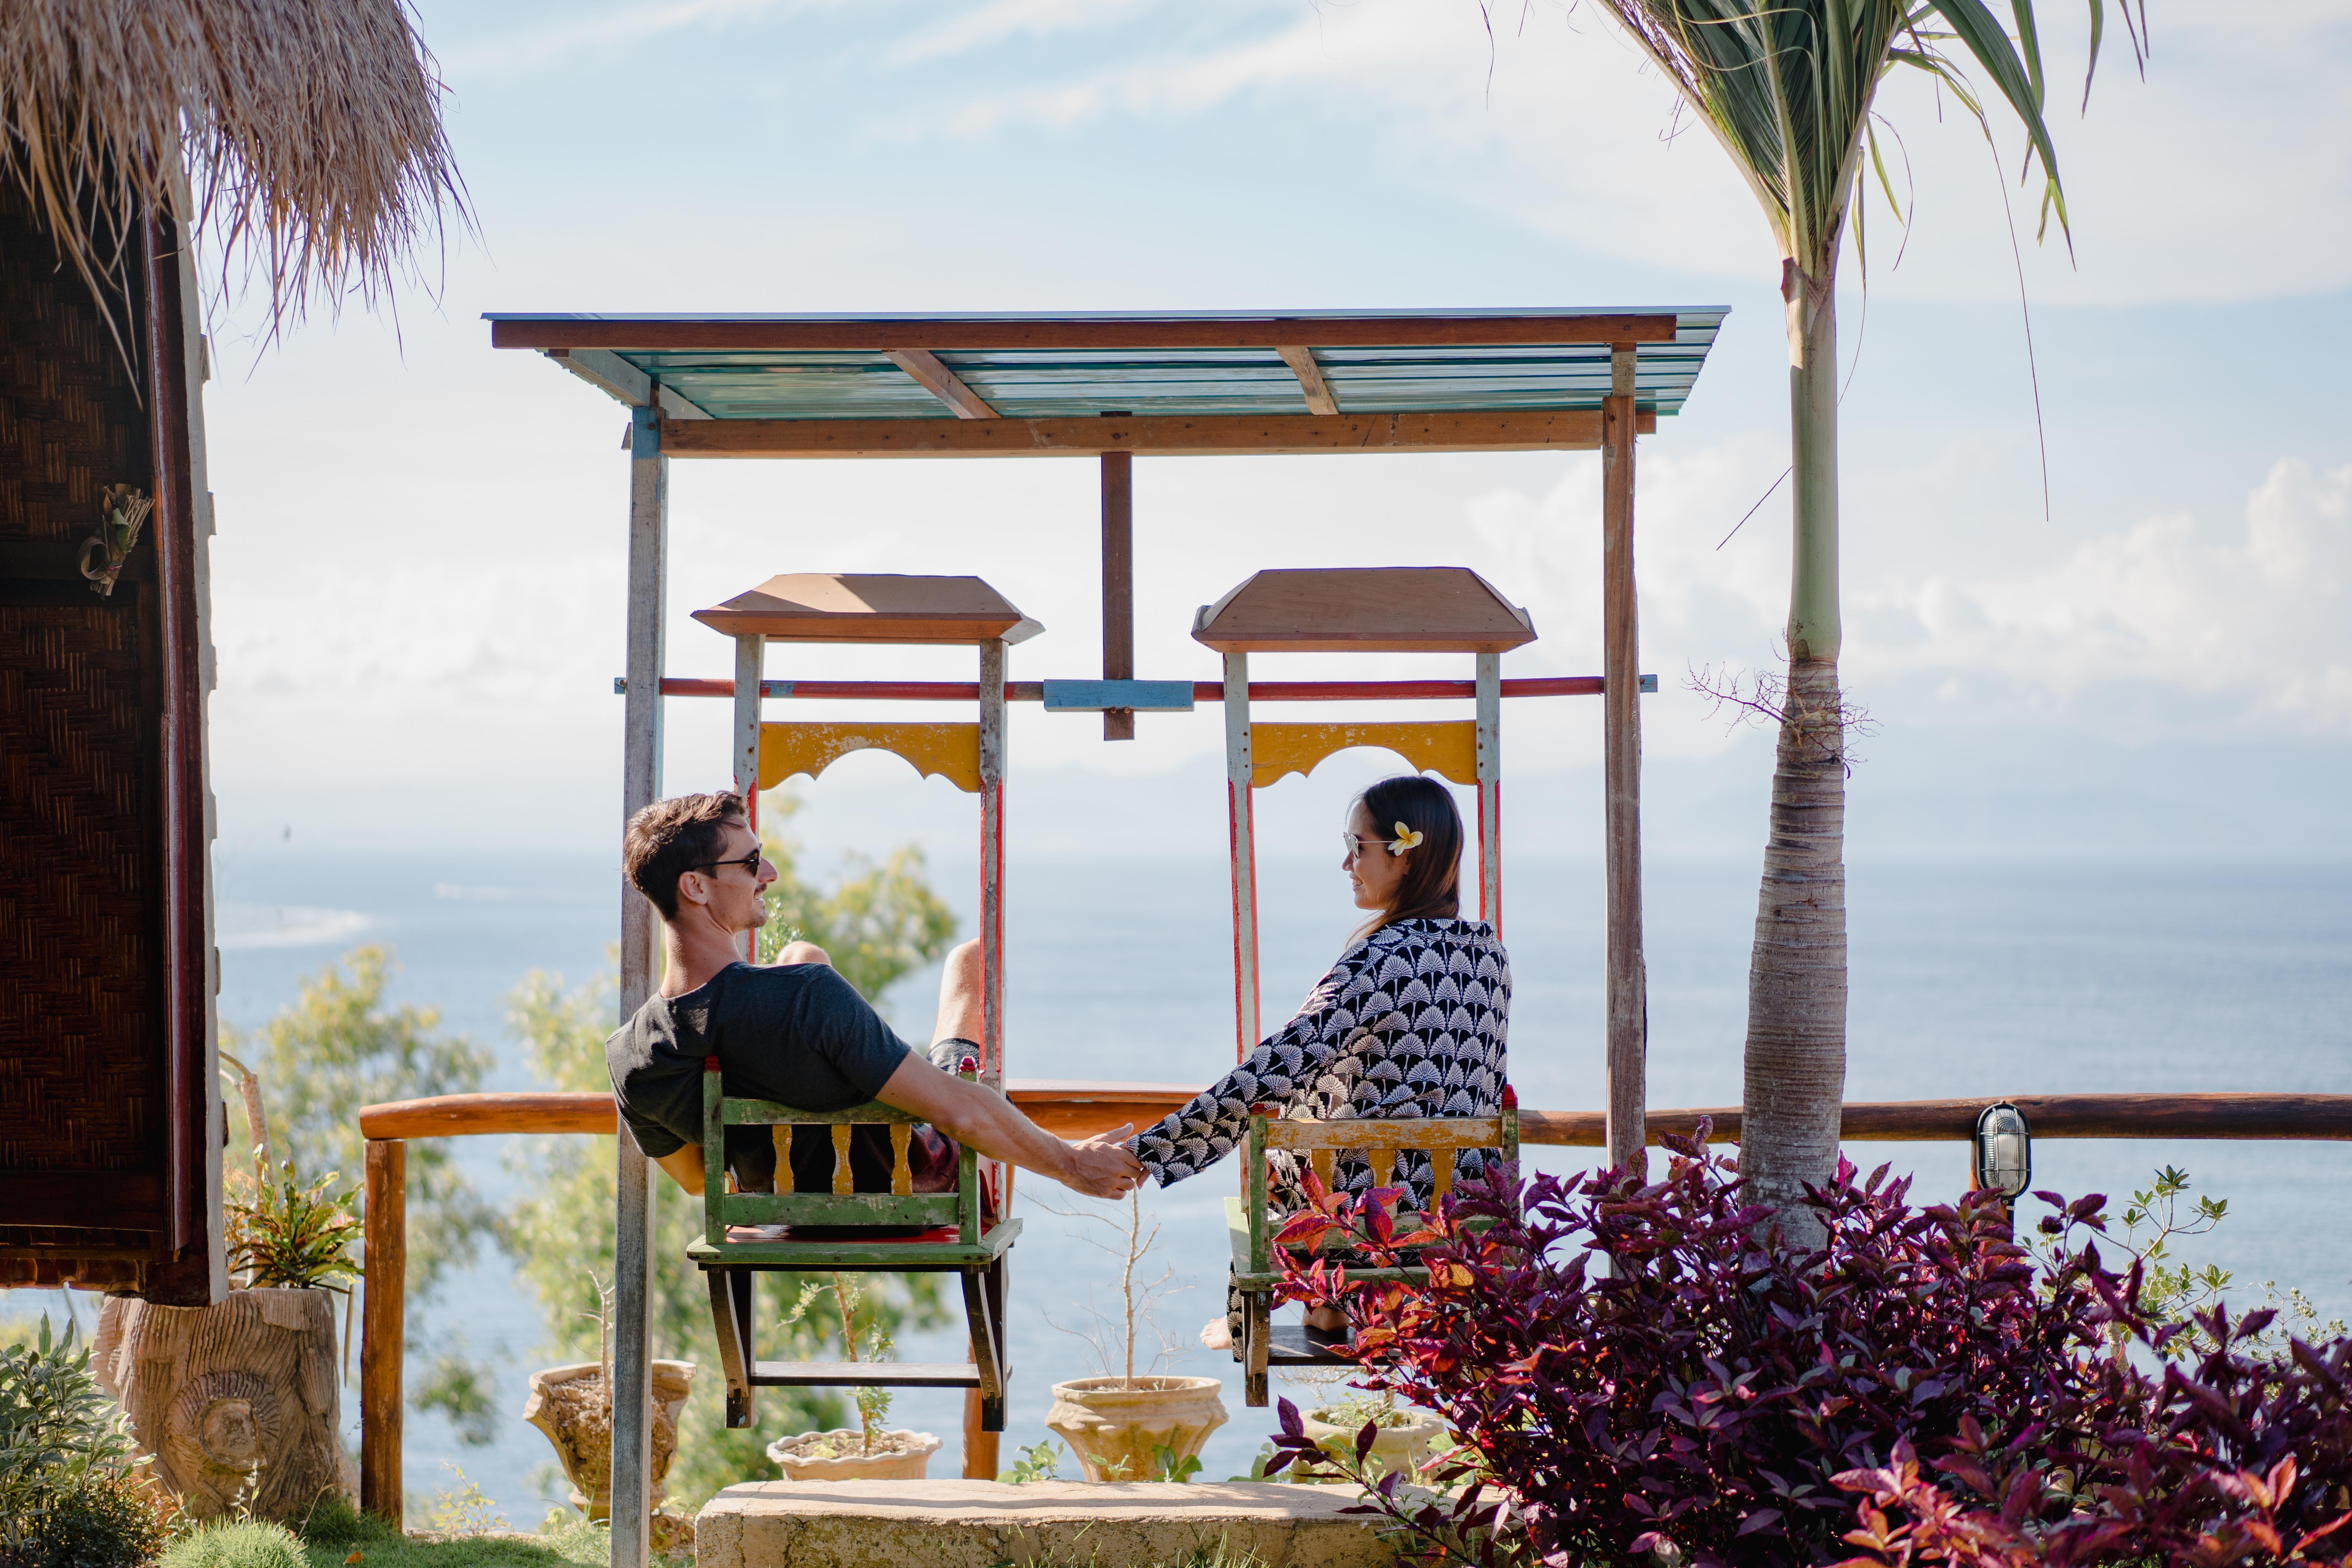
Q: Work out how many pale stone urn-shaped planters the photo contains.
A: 4